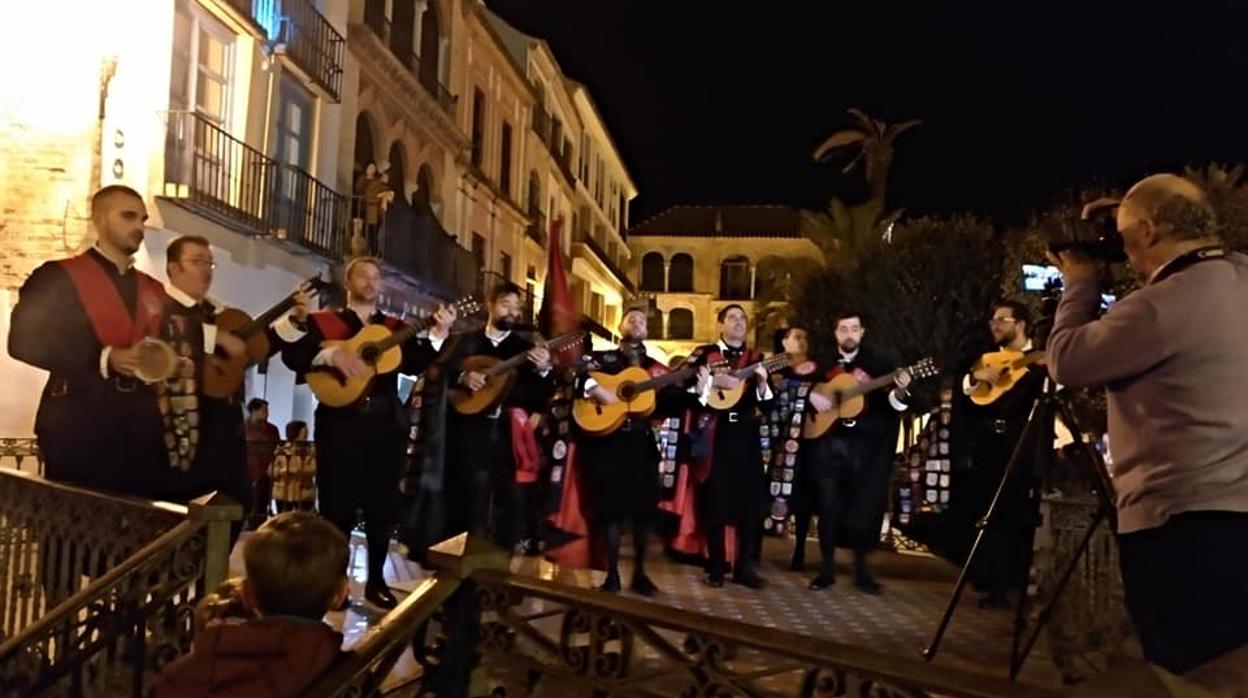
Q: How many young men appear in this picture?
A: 9